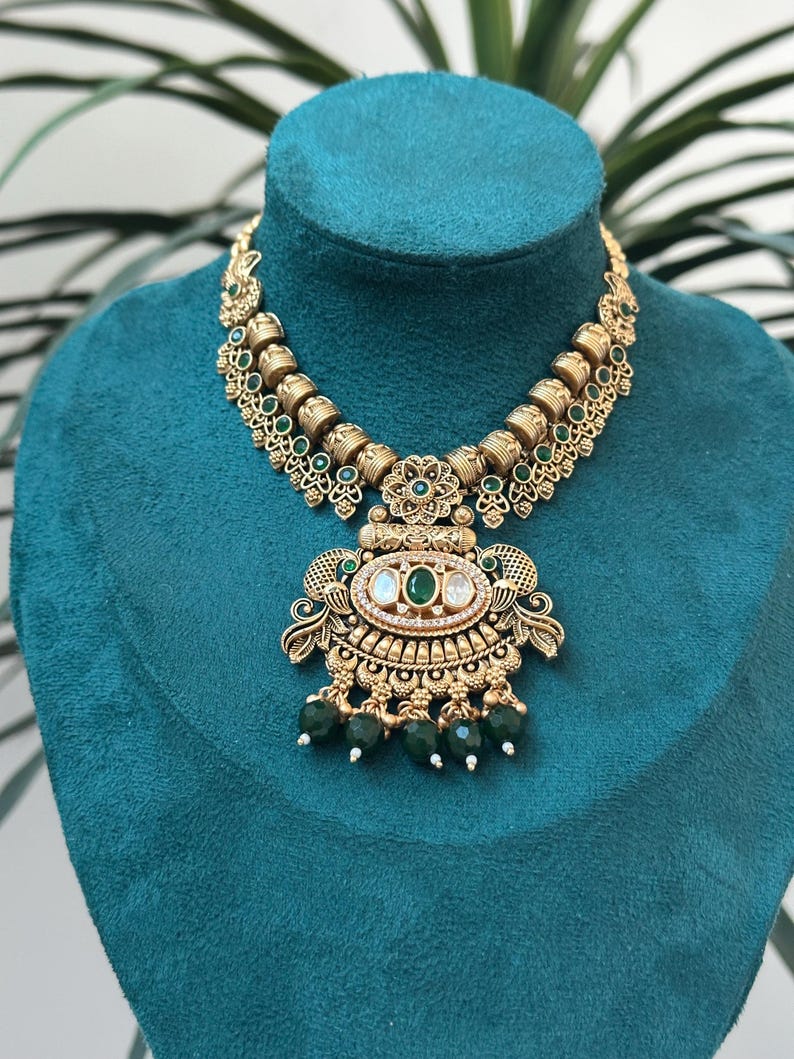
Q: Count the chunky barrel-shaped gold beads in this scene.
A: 12